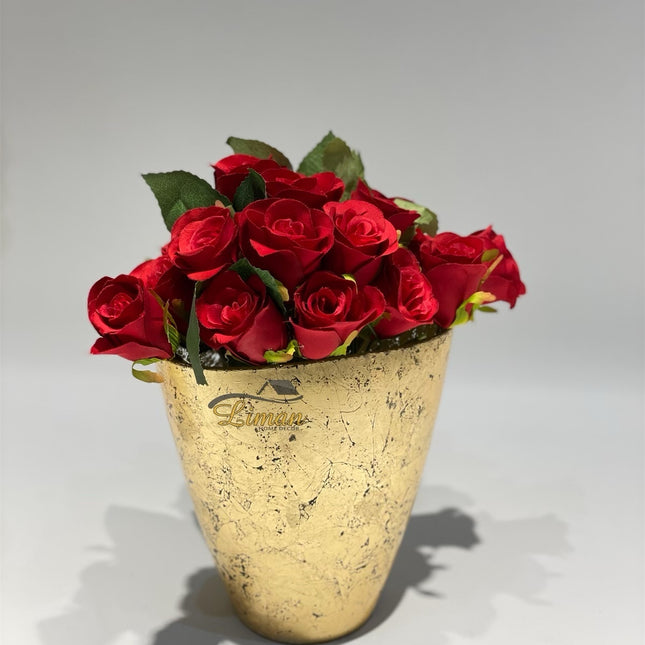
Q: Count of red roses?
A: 13